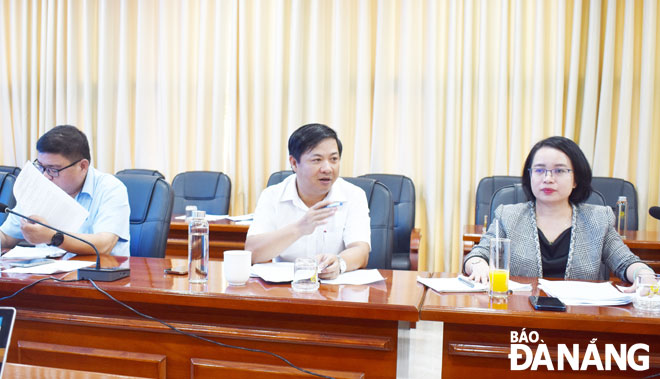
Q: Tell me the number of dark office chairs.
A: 11